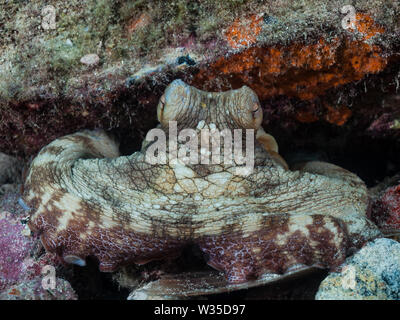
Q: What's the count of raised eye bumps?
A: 2